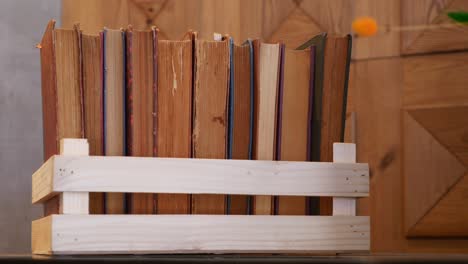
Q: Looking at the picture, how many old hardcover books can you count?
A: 10